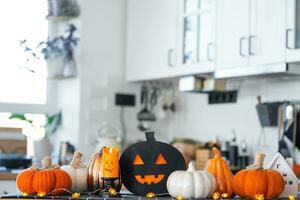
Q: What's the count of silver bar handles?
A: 5